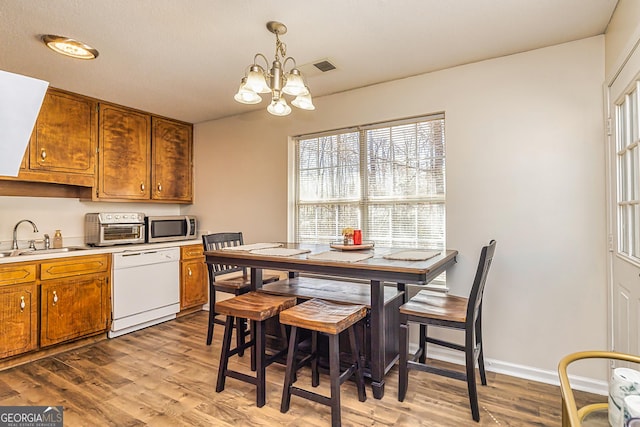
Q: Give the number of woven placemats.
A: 4